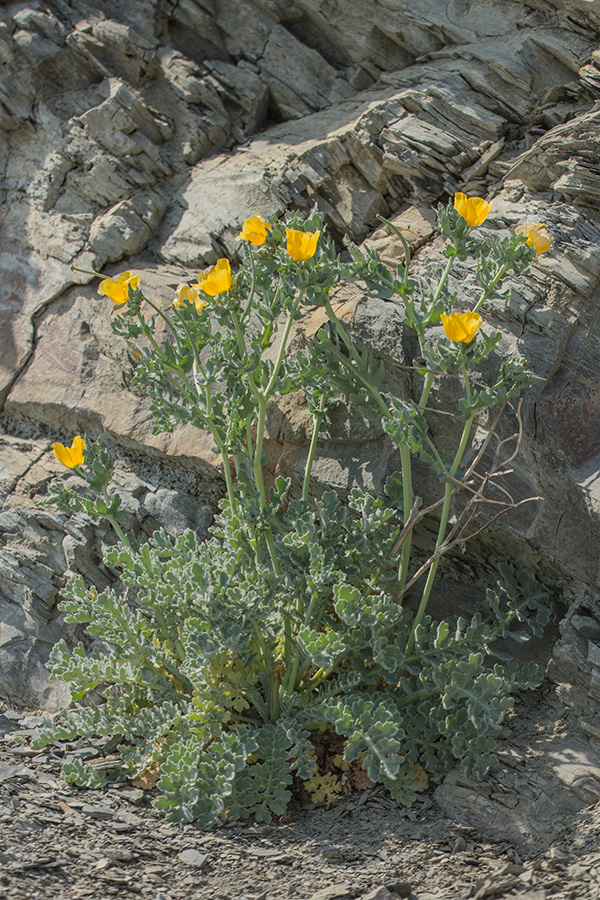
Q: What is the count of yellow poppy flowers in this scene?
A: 9